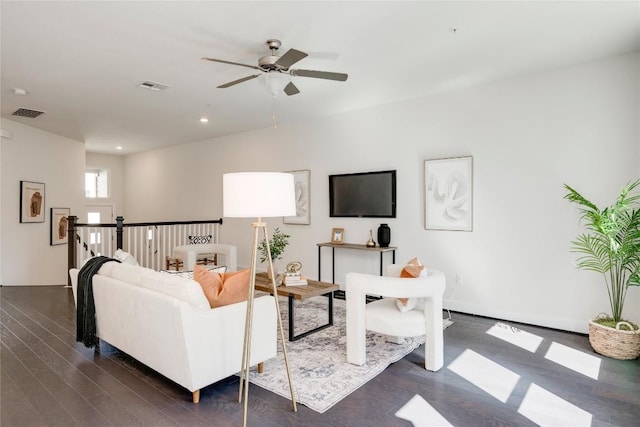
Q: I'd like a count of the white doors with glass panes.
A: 1